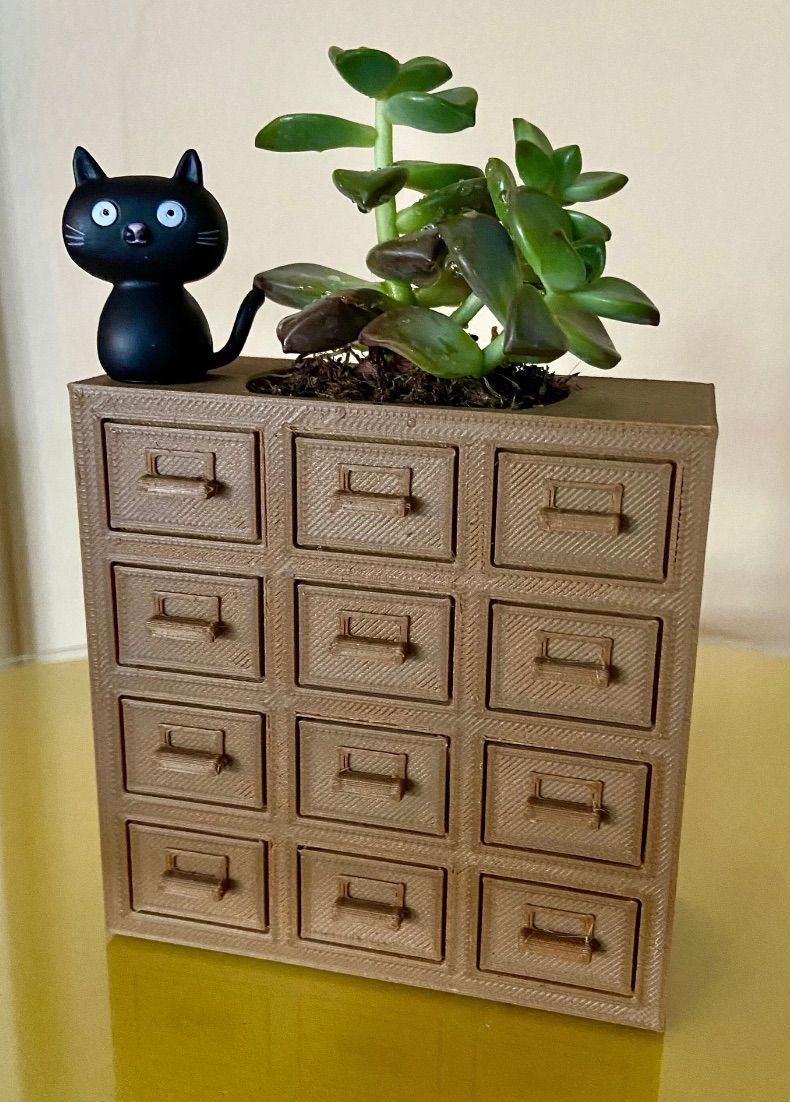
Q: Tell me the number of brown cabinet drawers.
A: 12